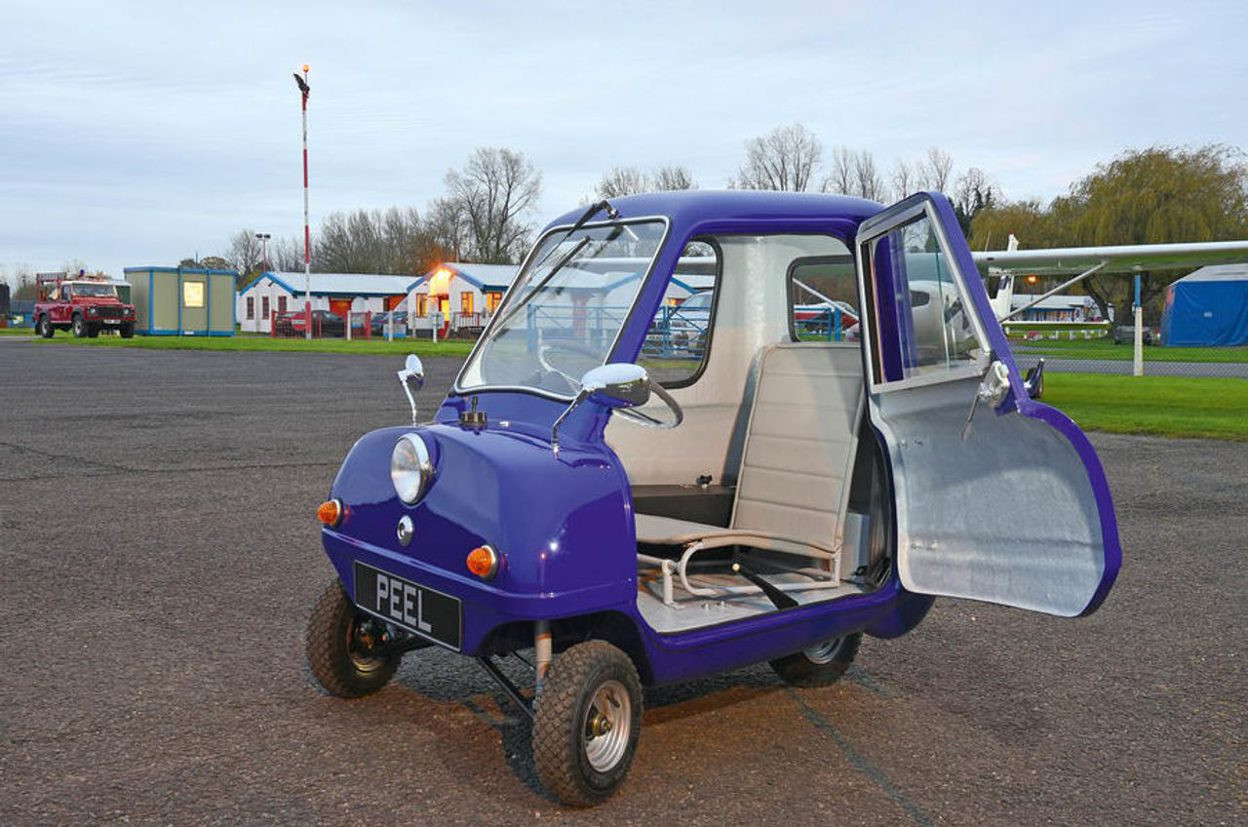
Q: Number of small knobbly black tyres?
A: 3